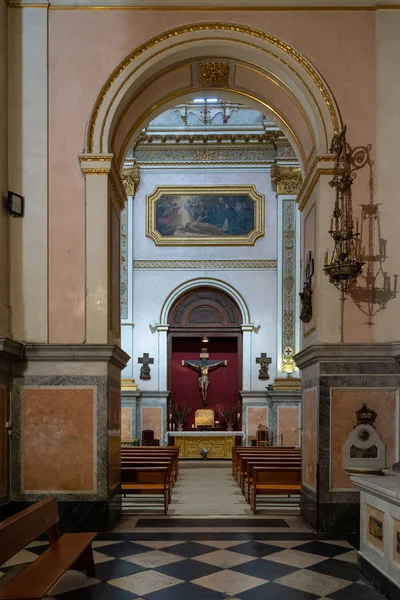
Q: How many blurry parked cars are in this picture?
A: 0